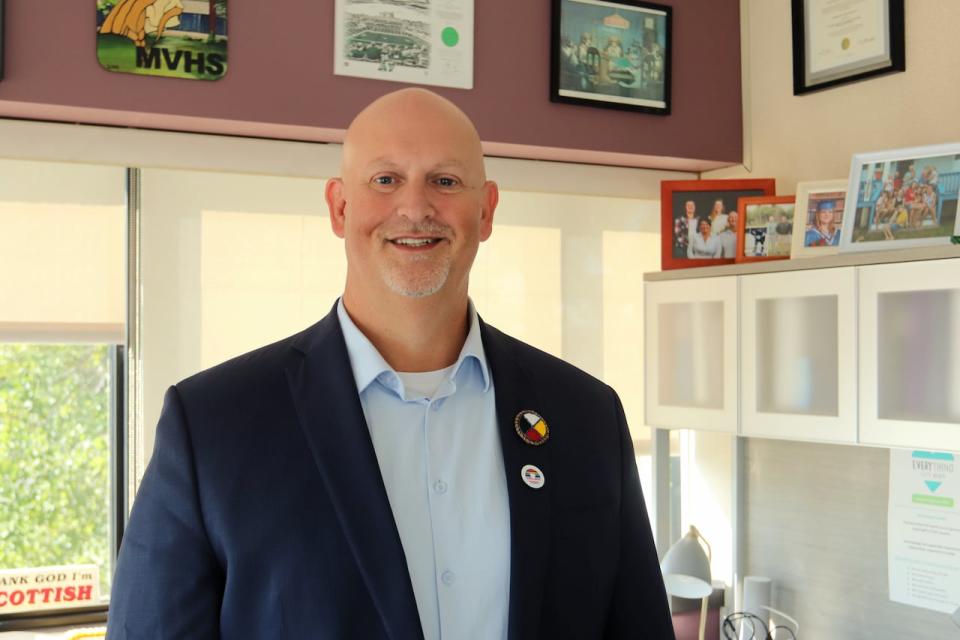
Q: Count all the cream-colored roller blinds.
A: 2